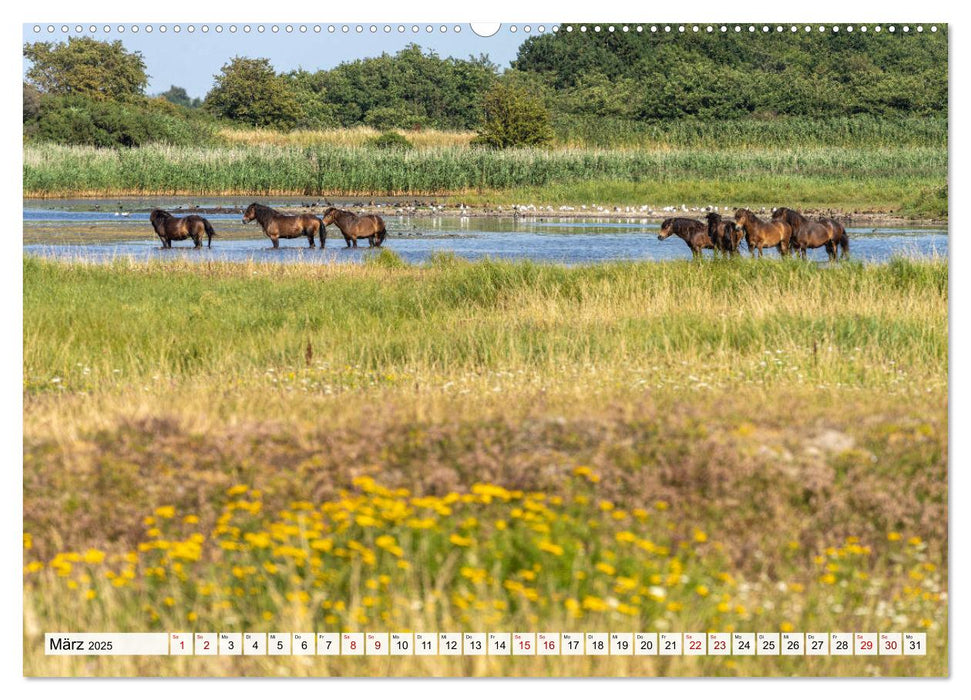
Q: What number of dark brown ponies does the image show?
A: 7